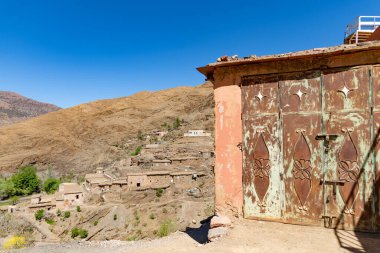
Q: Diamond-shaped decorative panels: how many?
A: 3